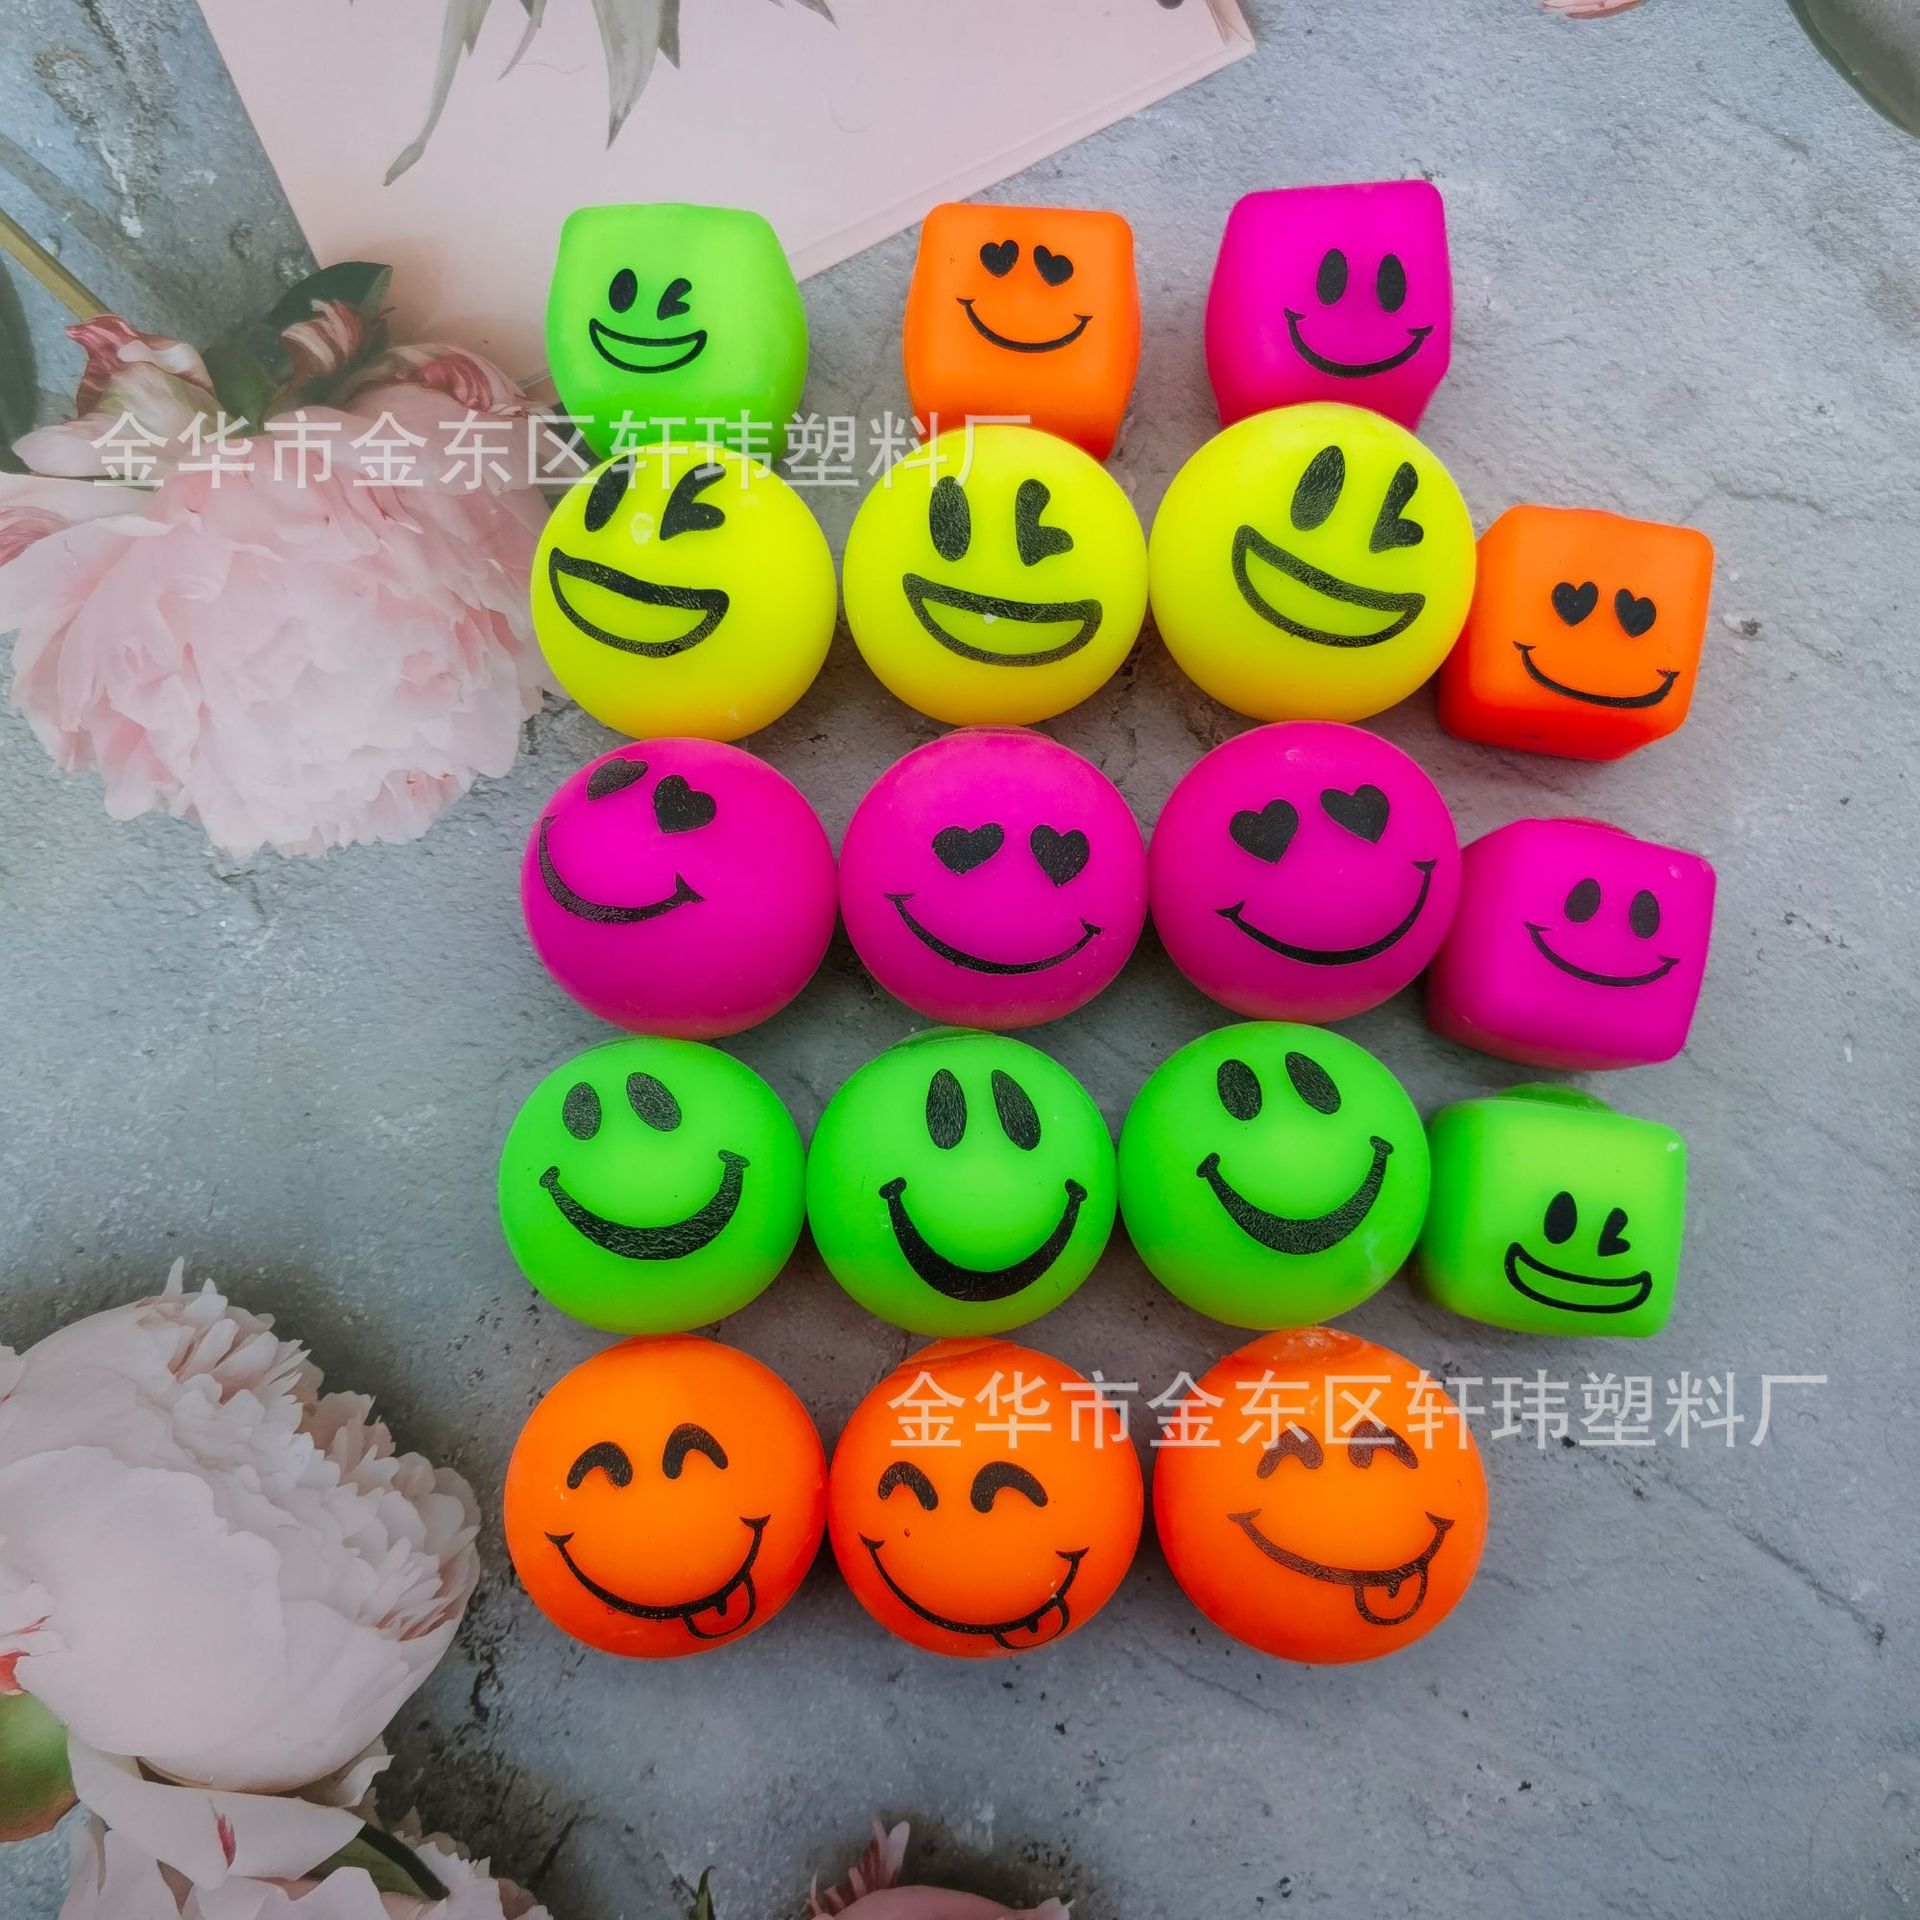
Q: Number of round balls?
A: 12